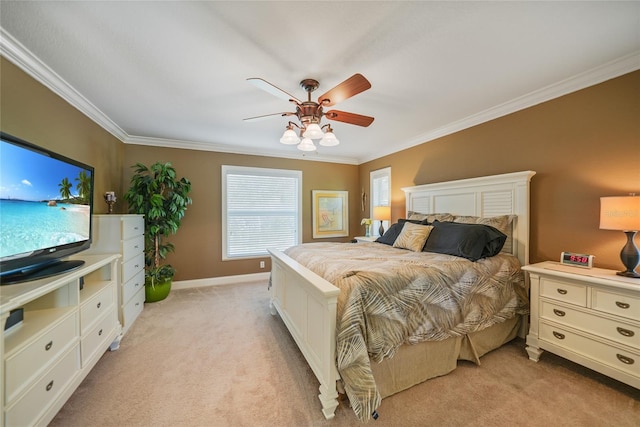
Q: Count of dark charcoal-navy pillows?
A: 2